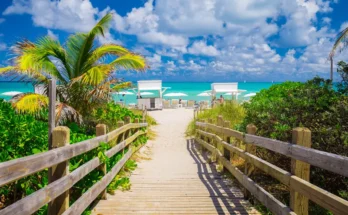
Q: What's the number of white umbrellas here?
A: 7